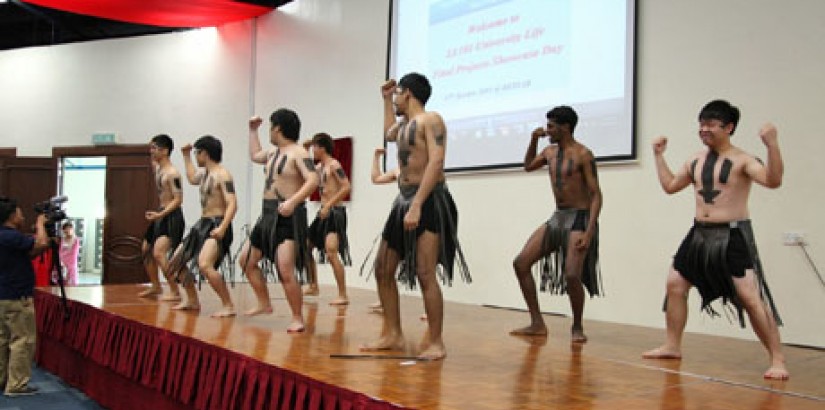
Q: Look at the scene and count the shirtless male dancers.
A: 8